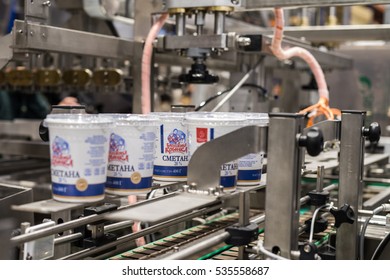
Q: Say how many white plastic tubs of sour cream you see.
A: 5